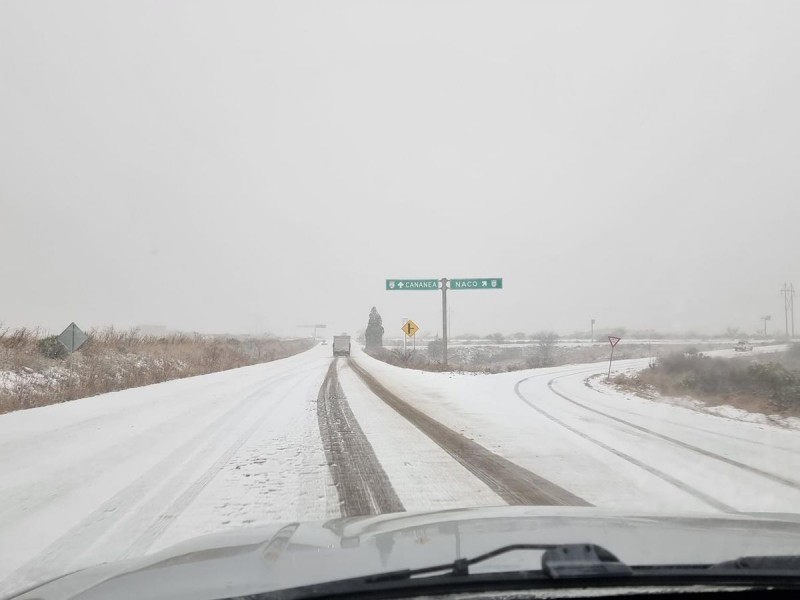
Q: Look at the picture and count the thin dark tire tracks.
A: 2